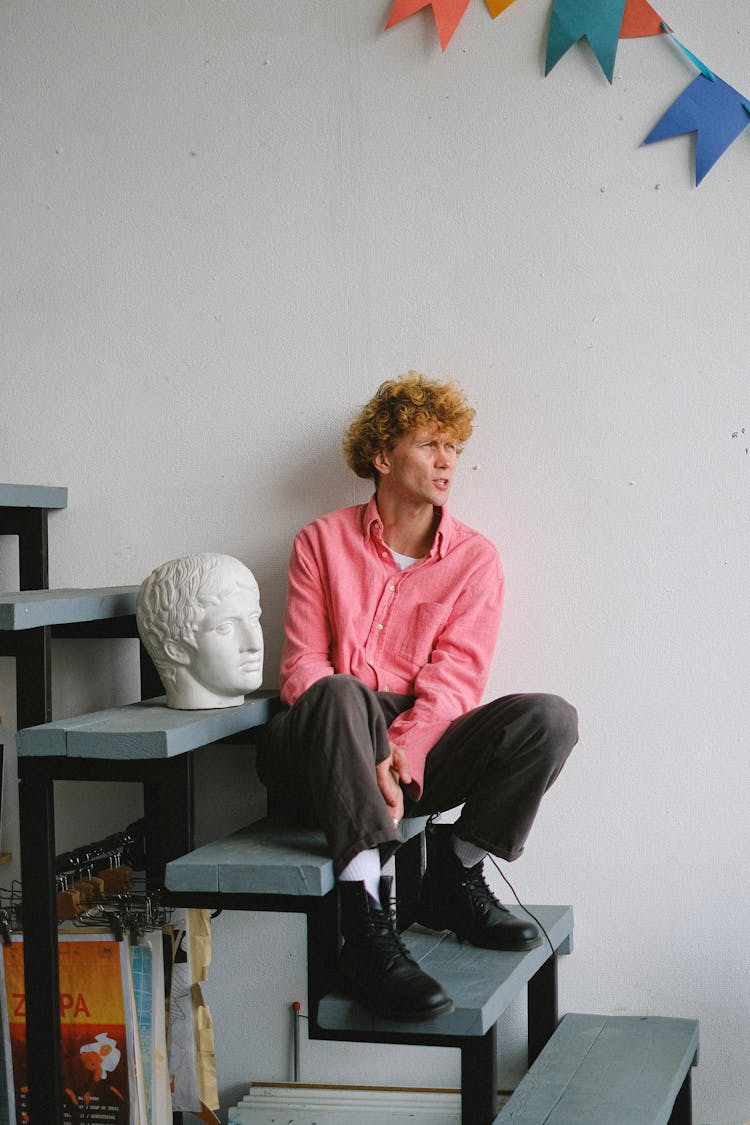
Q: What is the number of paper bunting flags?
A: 5